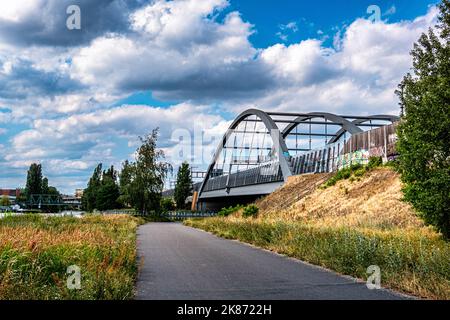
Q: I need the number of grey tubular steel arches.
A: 3